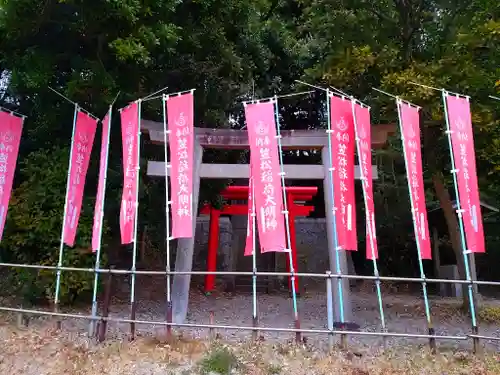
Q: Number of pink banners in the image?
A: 11